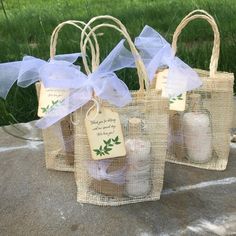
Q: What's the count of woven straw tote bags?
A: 3